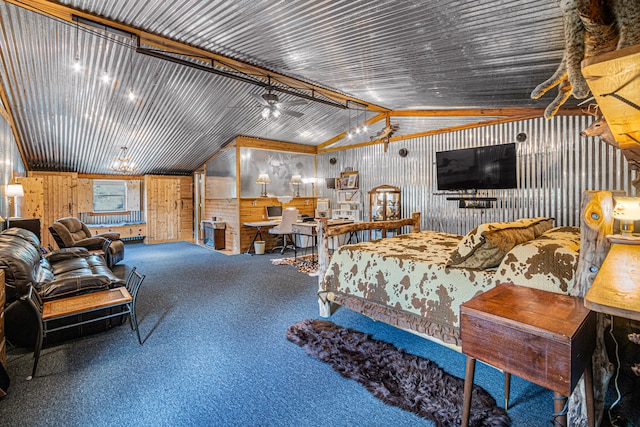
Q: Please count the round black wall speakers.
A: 3